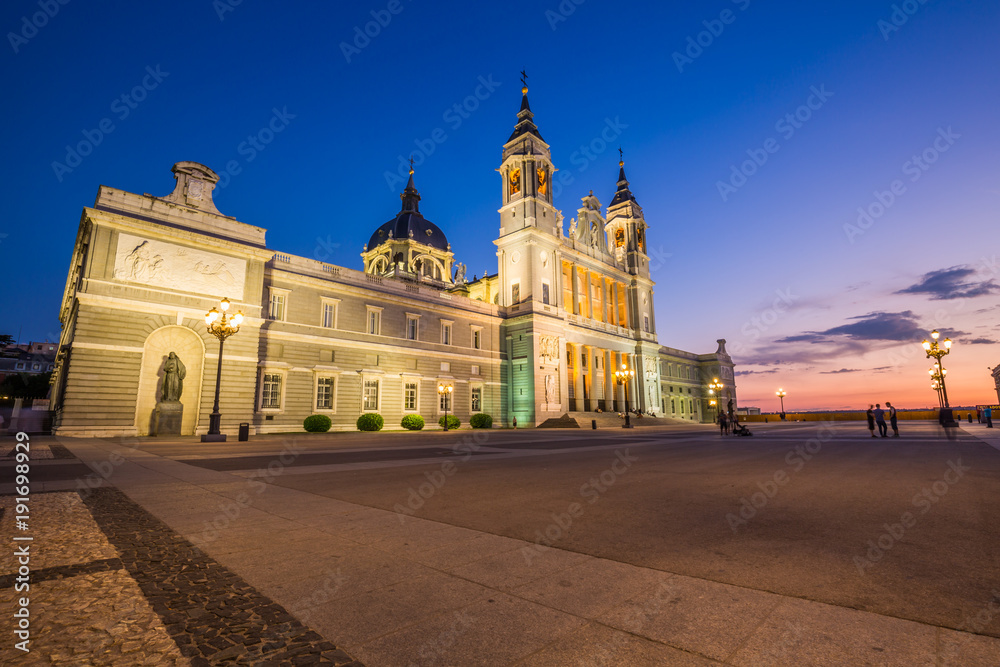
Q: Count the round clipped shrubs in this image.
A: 5